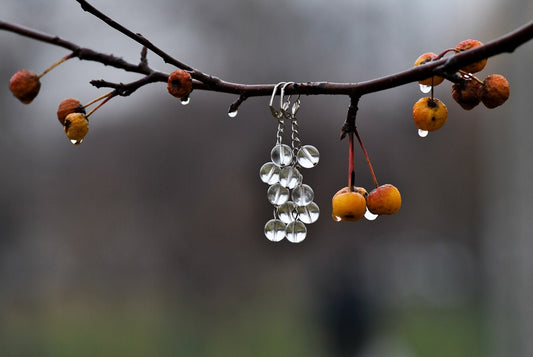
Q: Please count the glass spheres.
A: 10